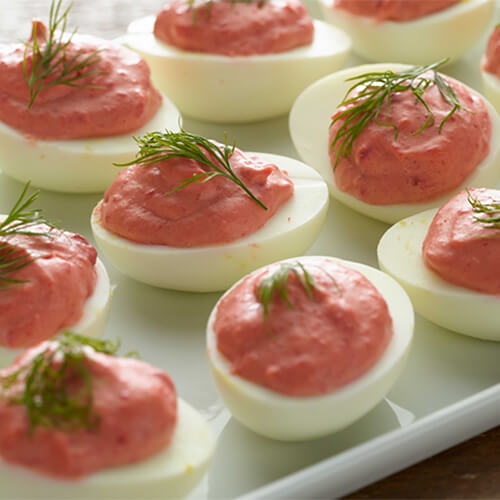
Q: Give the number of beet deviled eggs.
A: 10